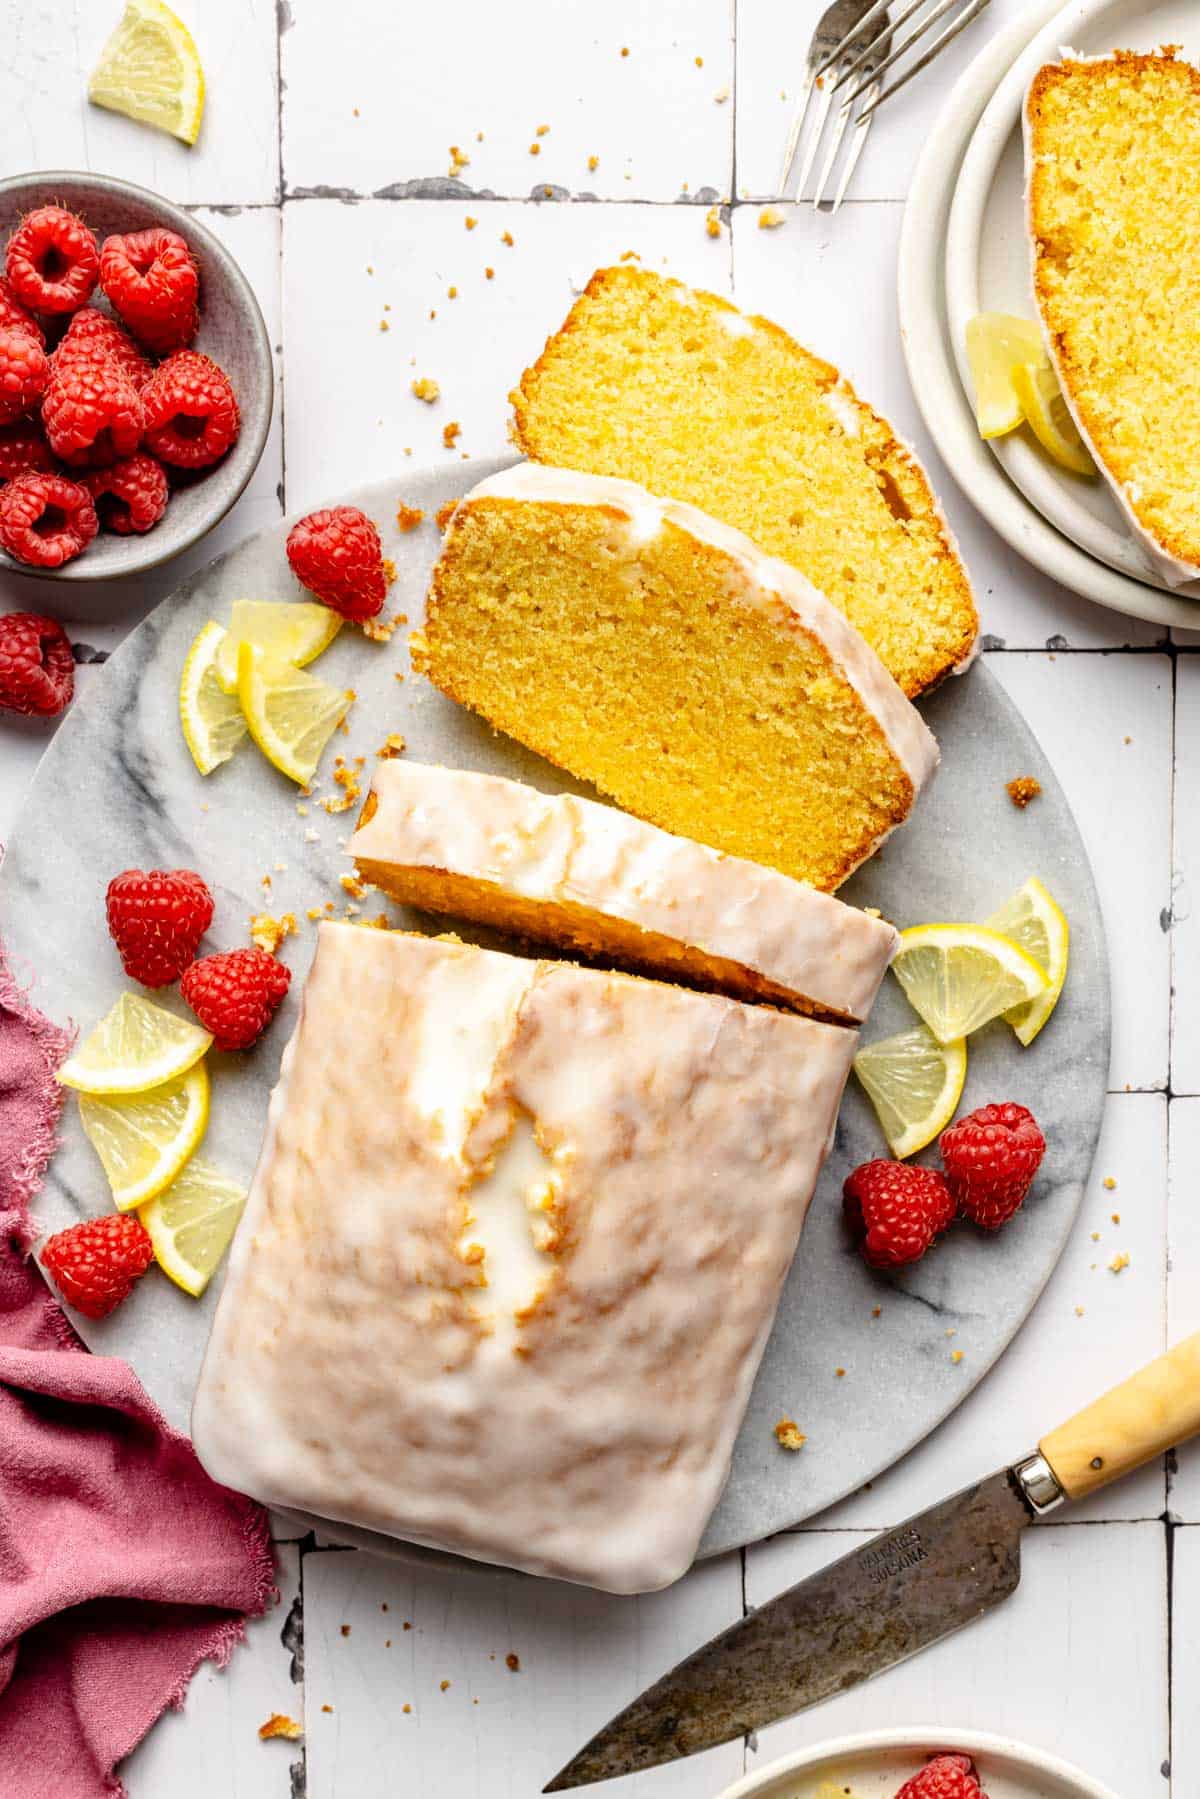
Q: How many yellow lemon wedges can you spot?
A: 12